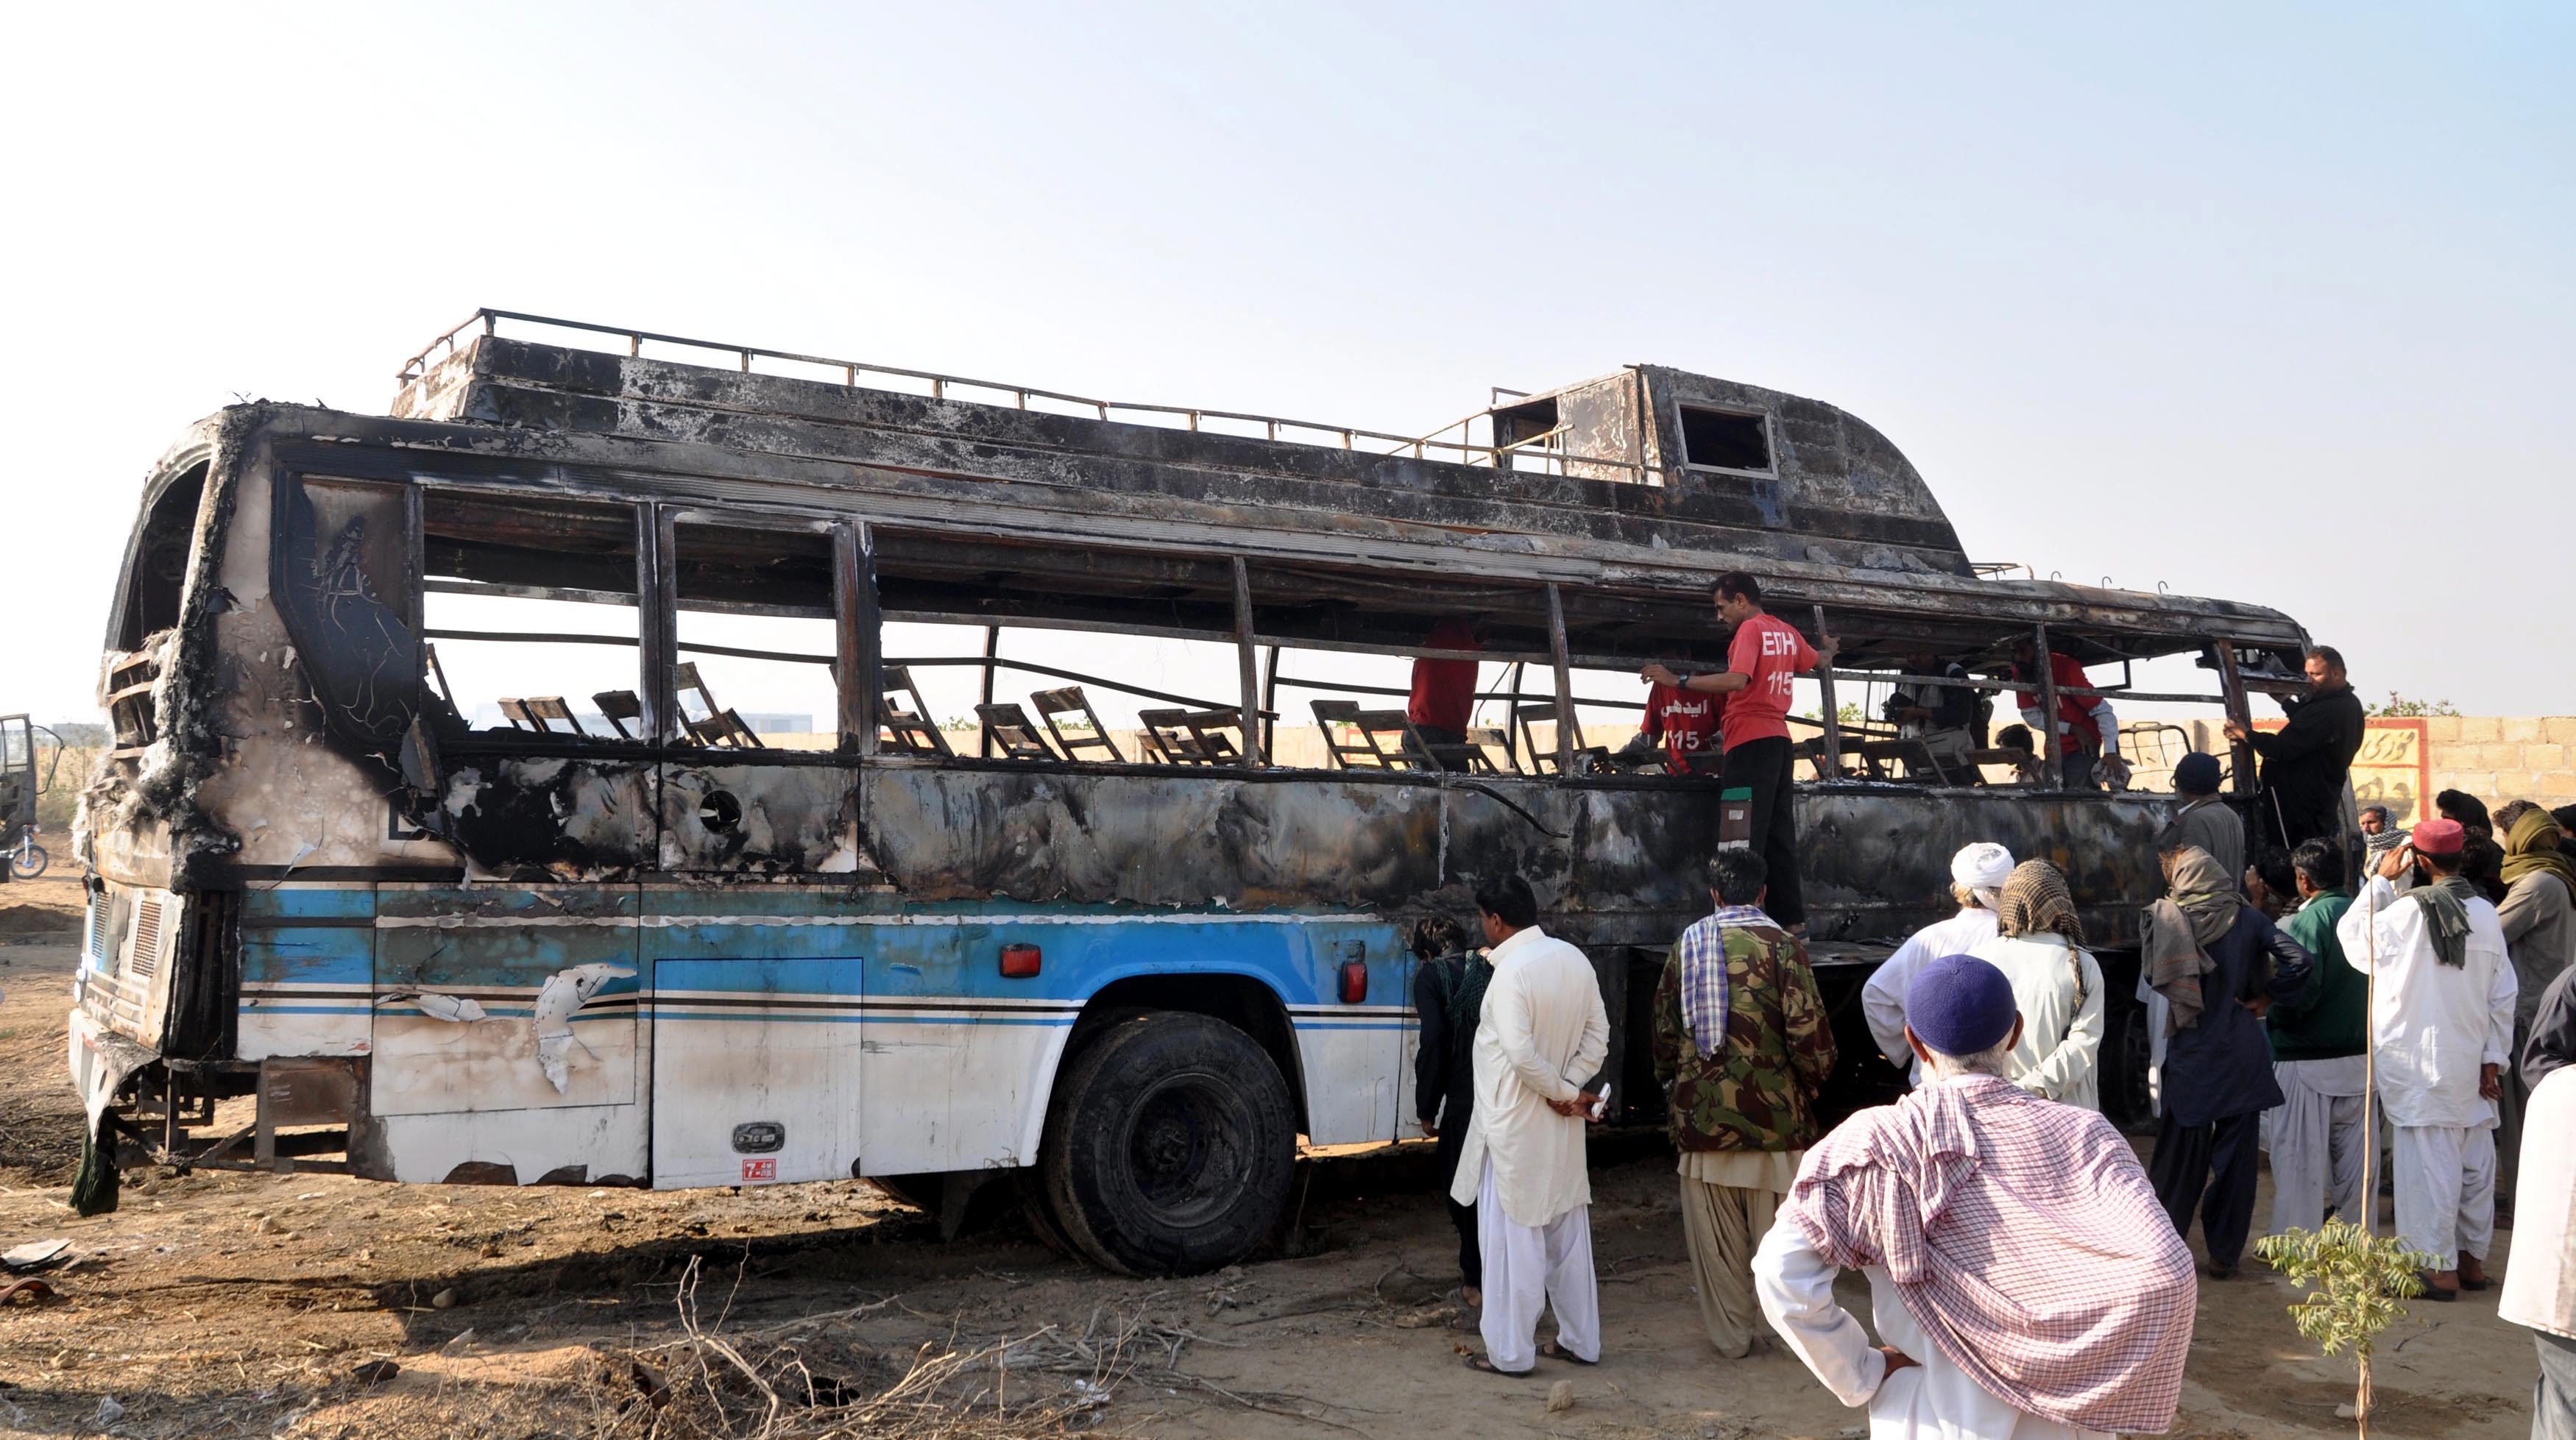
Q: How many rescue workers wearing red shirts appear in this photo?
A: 4